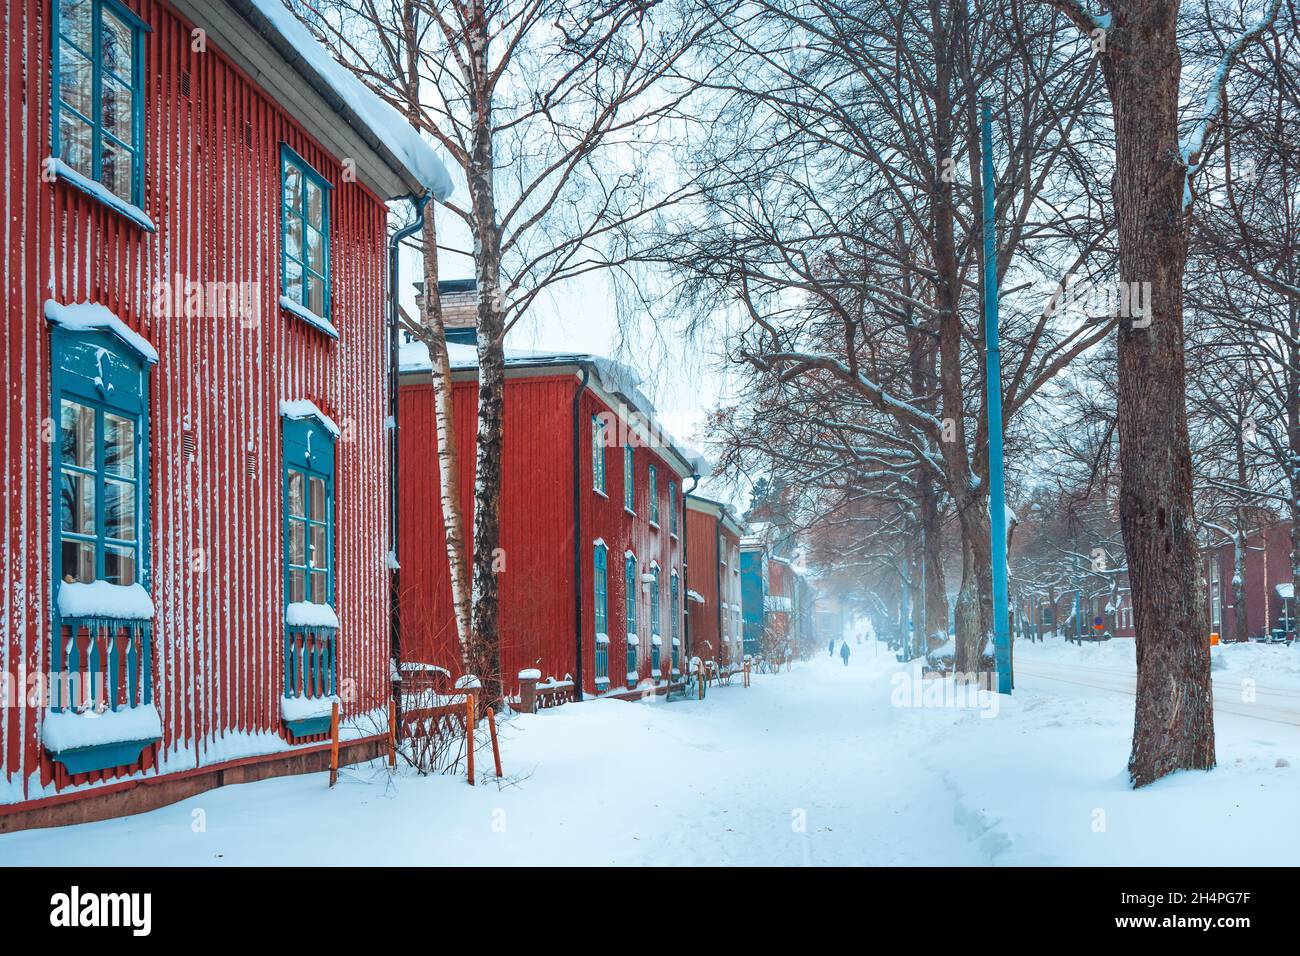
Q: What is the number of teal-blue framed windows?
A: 12